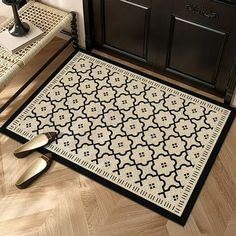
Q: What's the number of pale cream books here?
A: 1